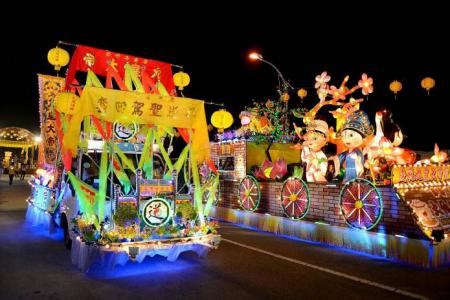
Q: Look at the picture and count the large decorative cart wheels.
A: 3